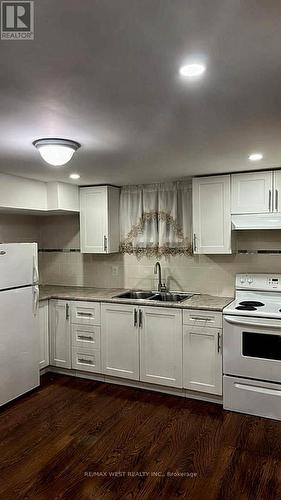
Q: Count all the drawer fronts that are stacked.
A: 3